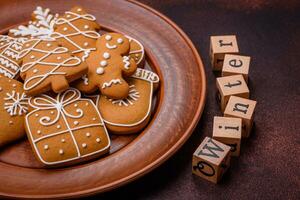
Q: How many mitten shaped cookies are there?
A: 1